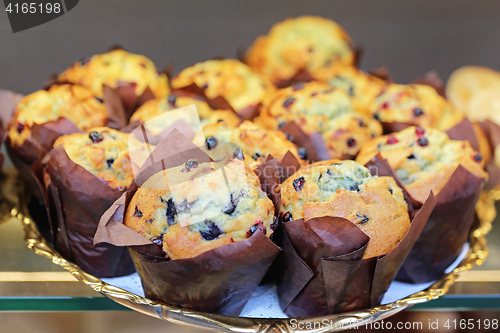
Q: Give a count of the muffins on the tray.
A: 13